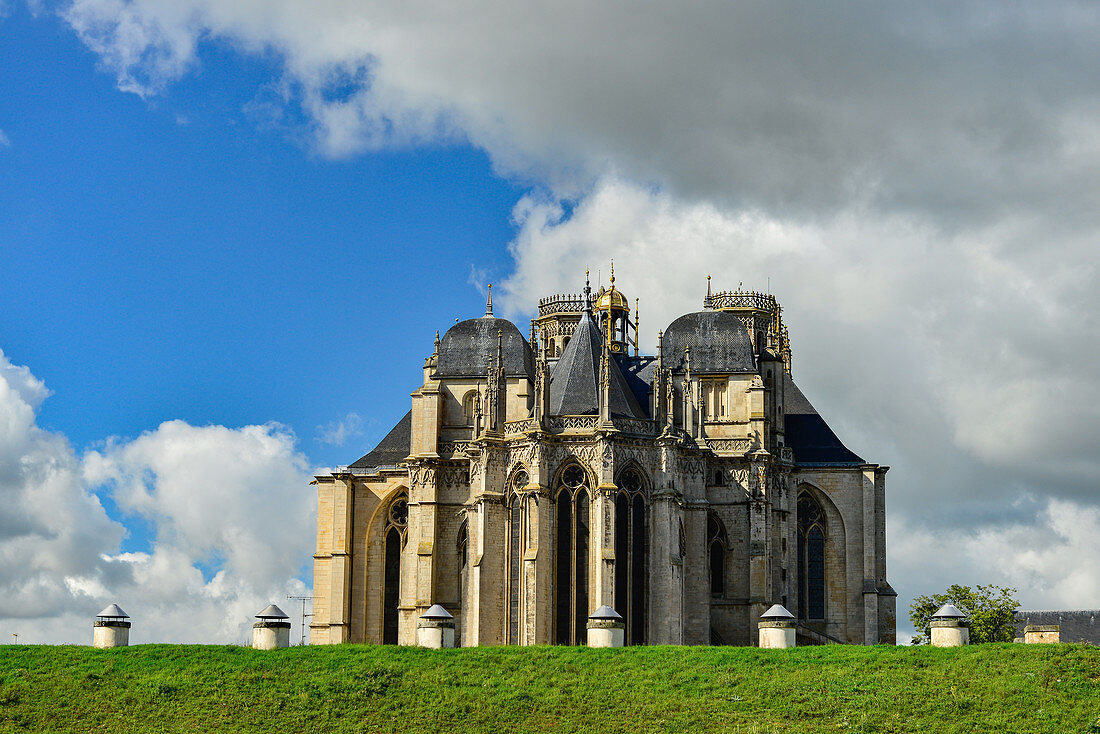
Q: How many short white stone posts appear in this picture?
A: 6